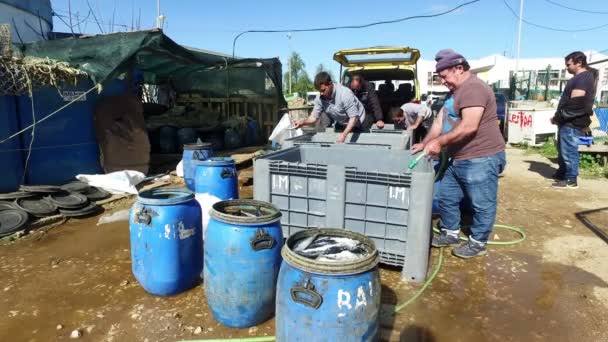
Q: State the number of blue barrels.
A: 5